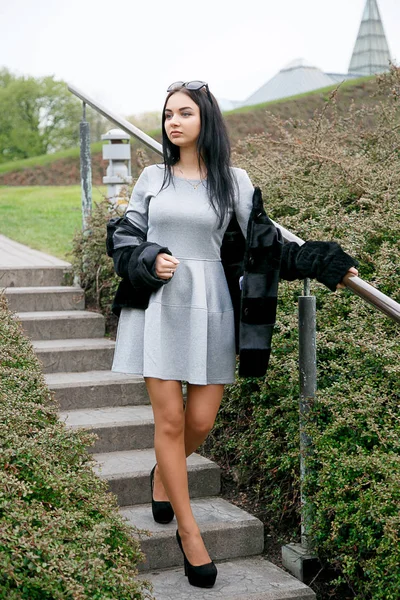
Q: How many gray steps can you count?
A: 9